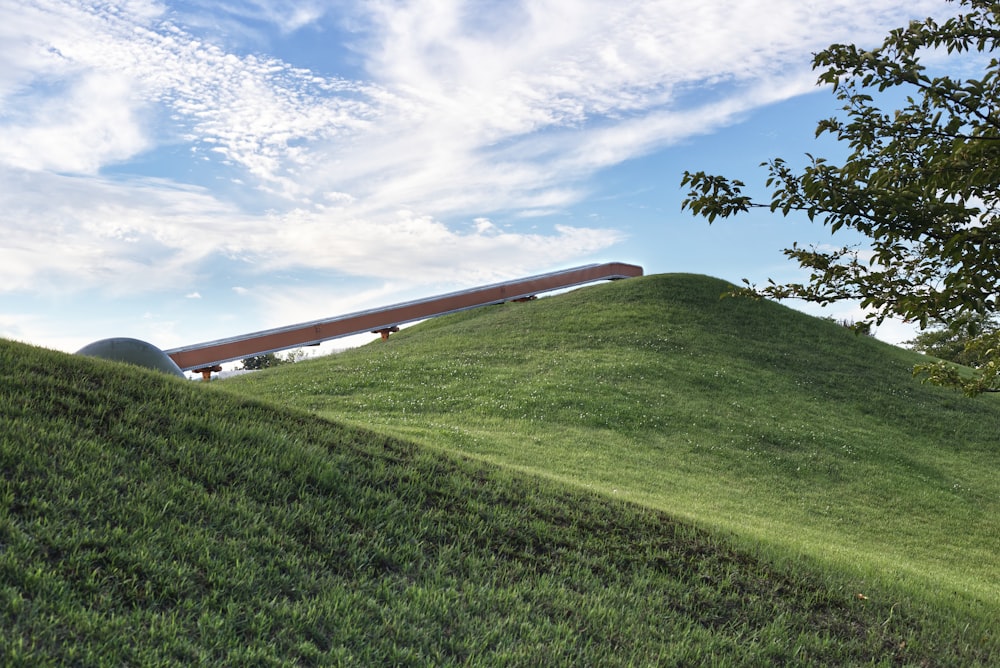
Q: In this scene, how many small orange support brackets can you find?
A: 3